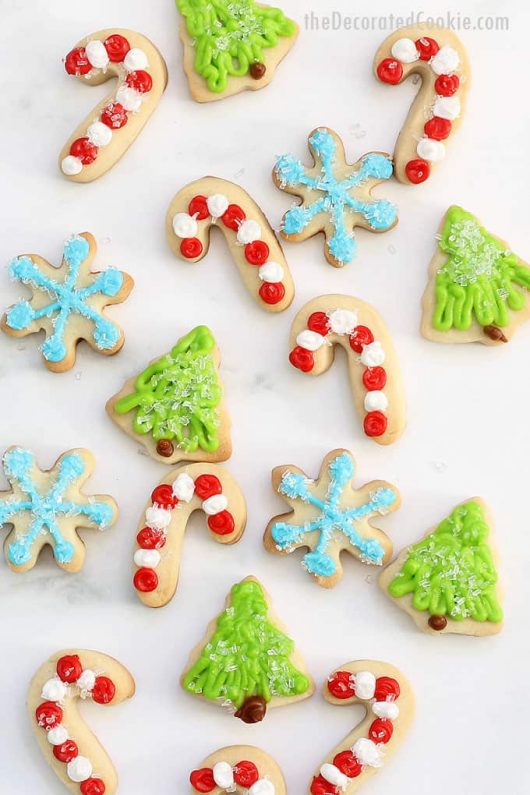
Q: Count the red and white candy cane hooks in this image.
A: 8